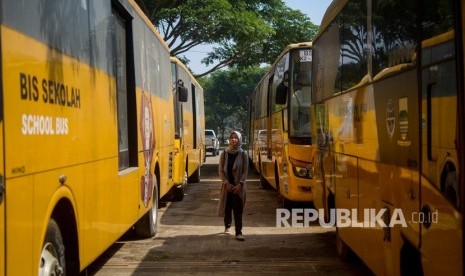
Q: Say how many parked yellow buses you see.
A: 4